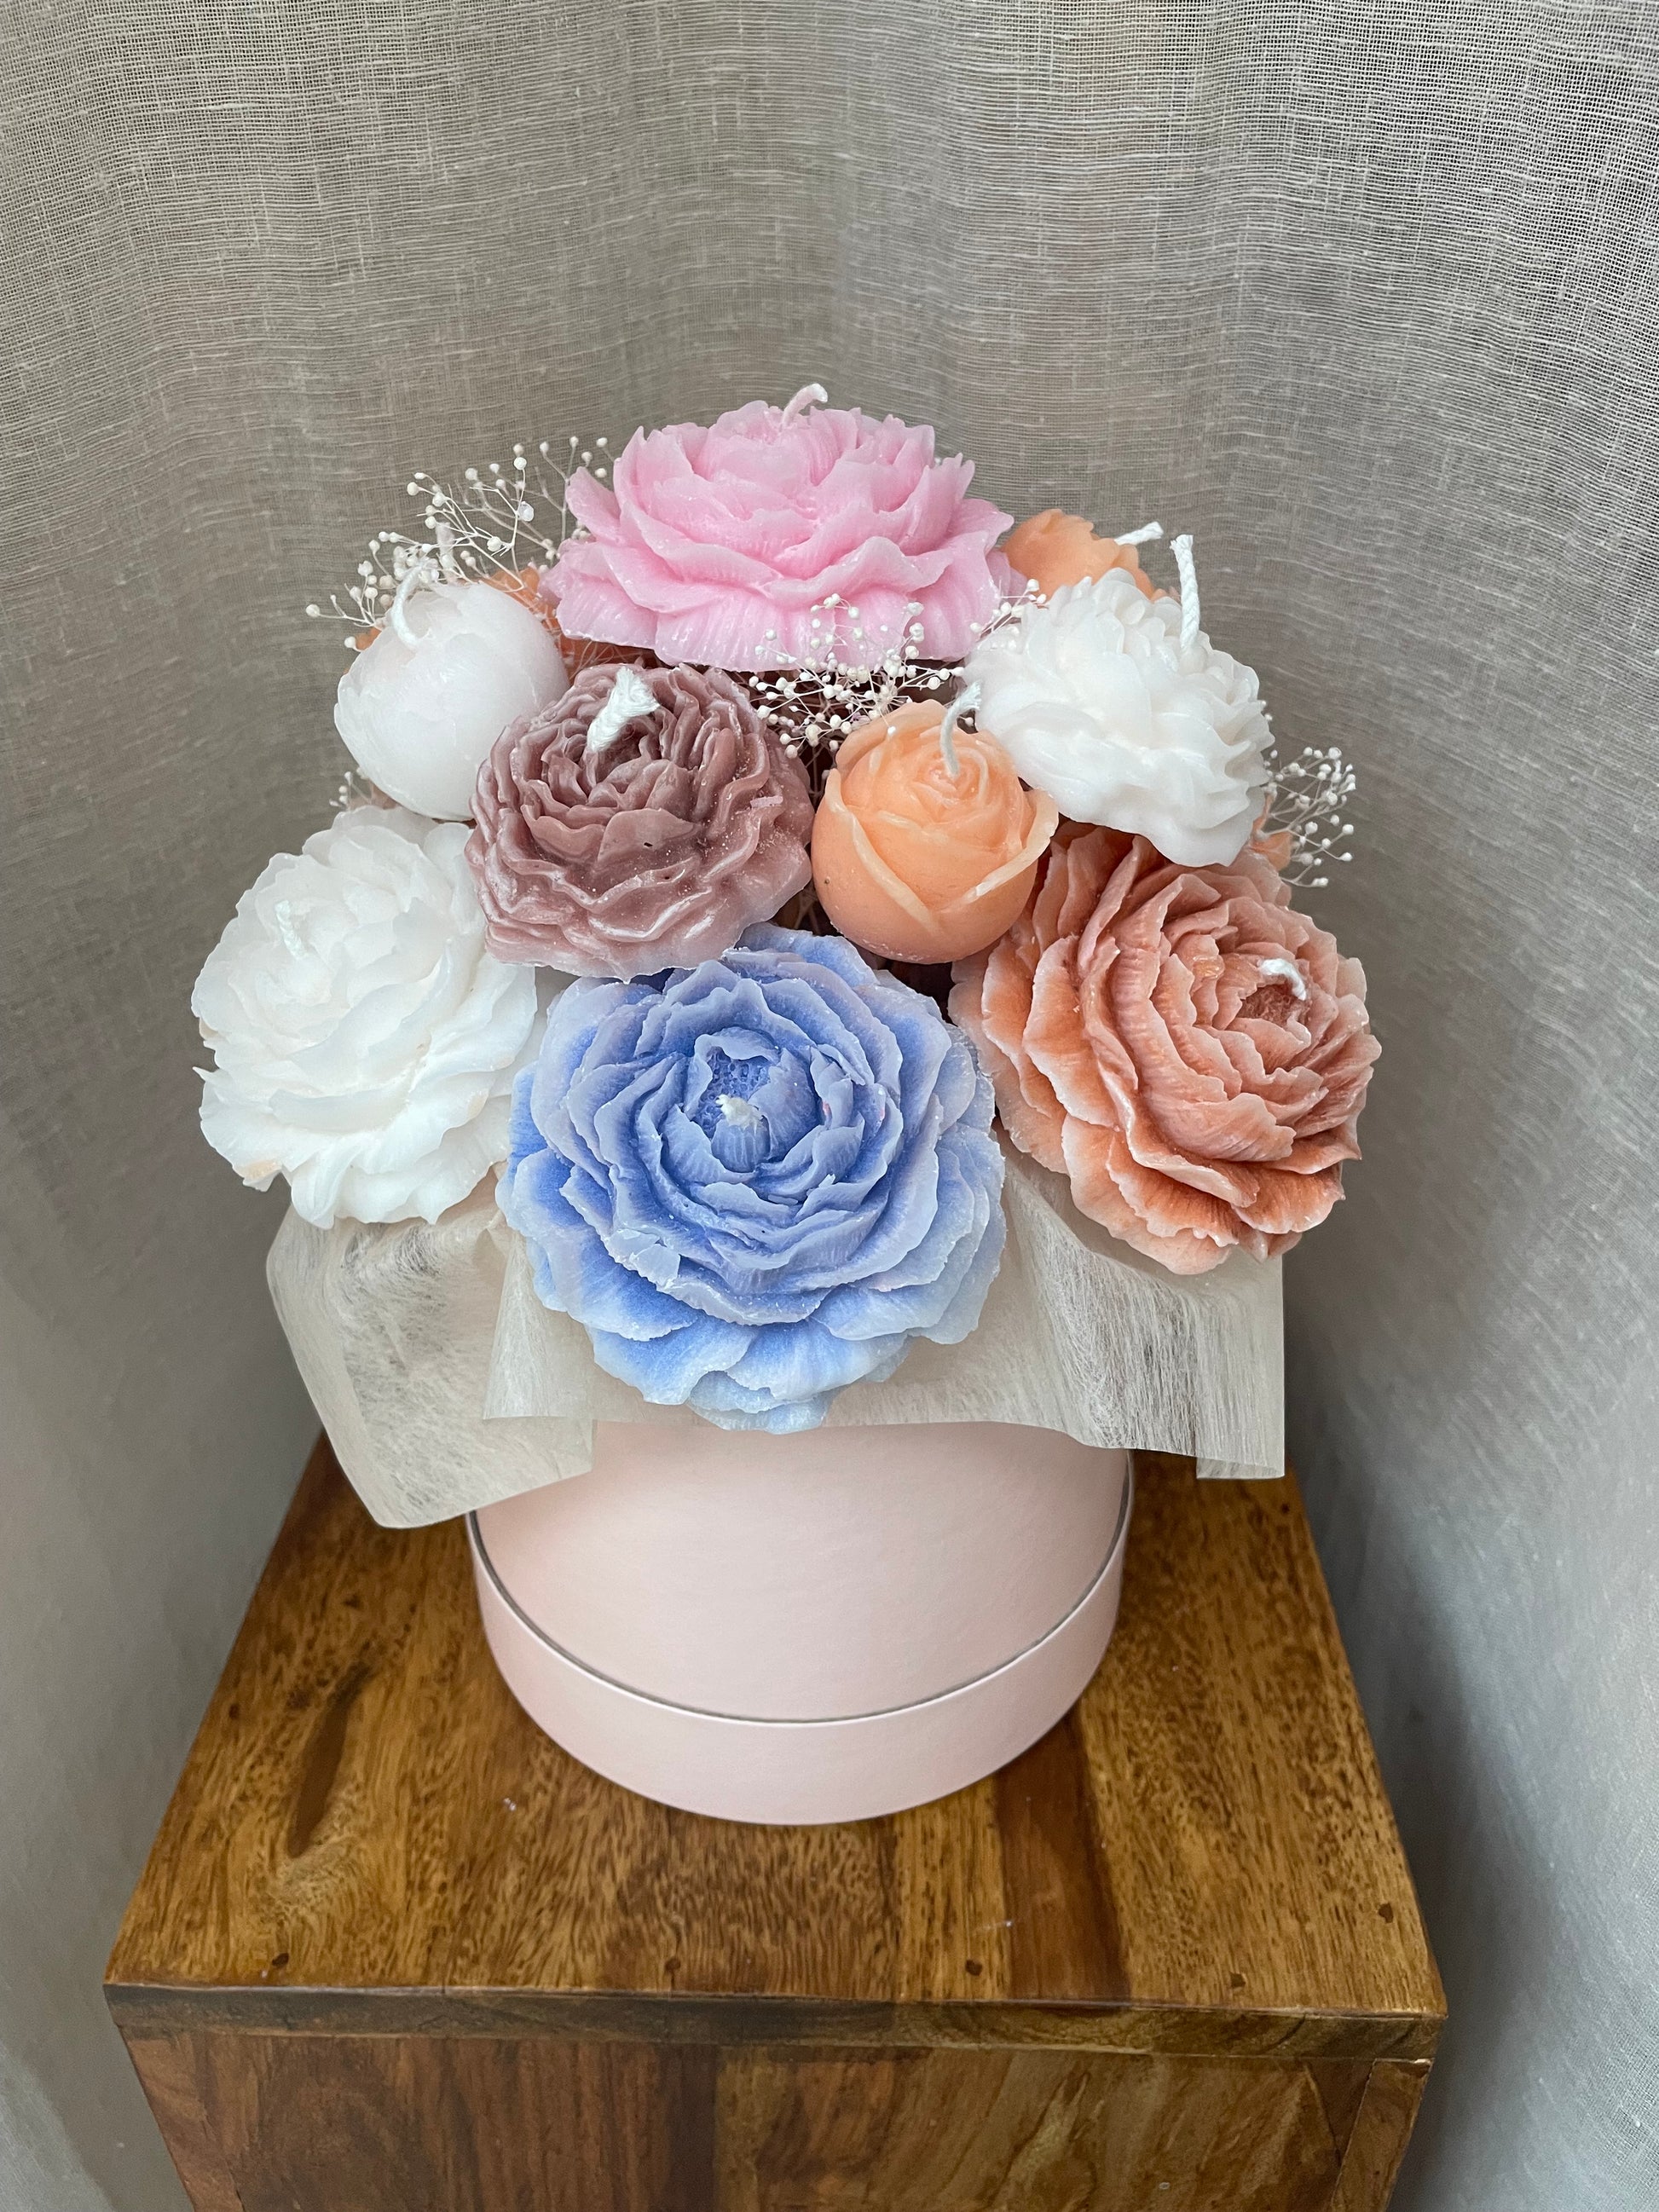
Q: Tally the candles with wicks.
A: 9